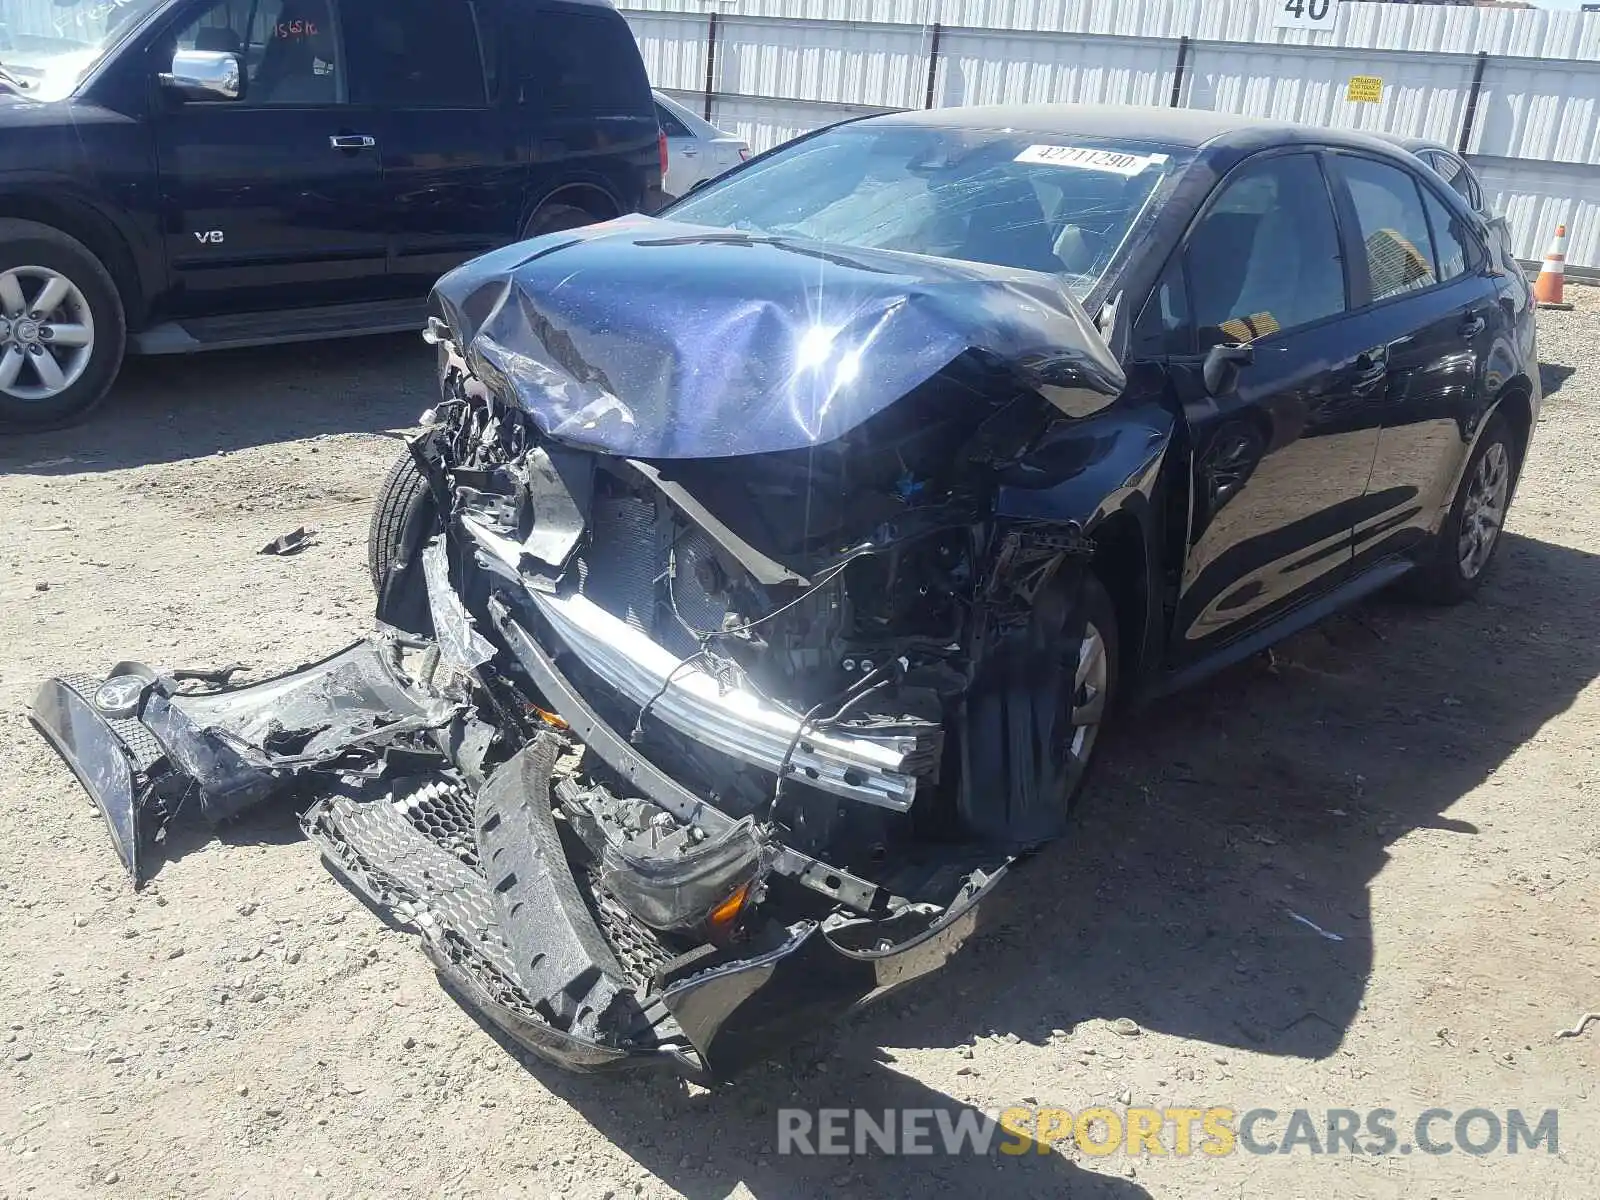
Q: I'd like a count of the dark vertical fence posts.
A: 4